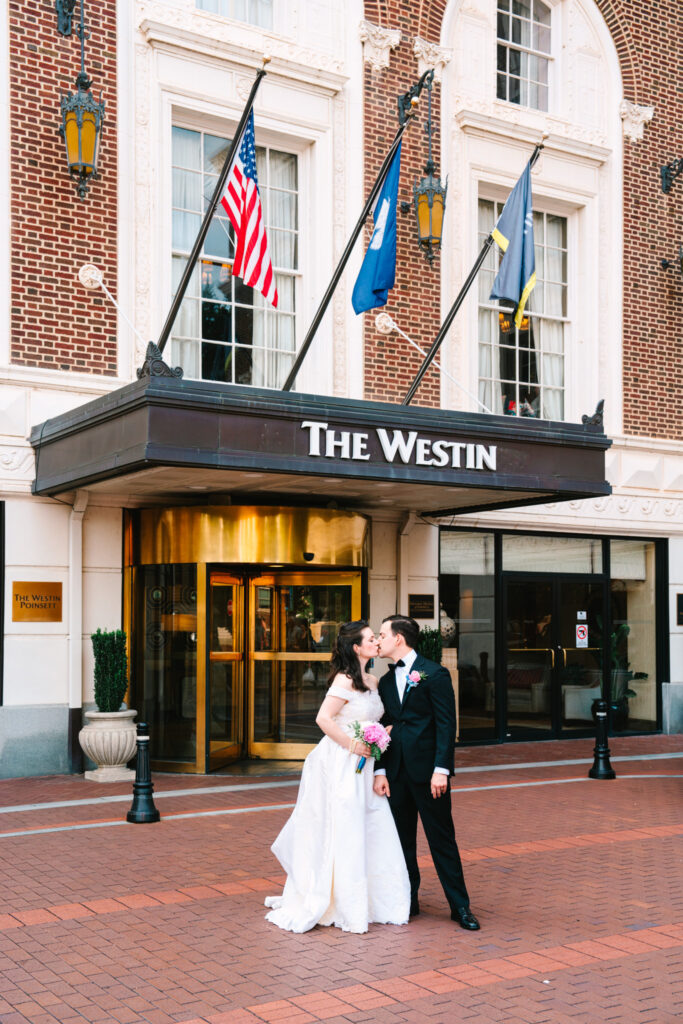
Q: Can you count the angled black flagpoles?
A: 3